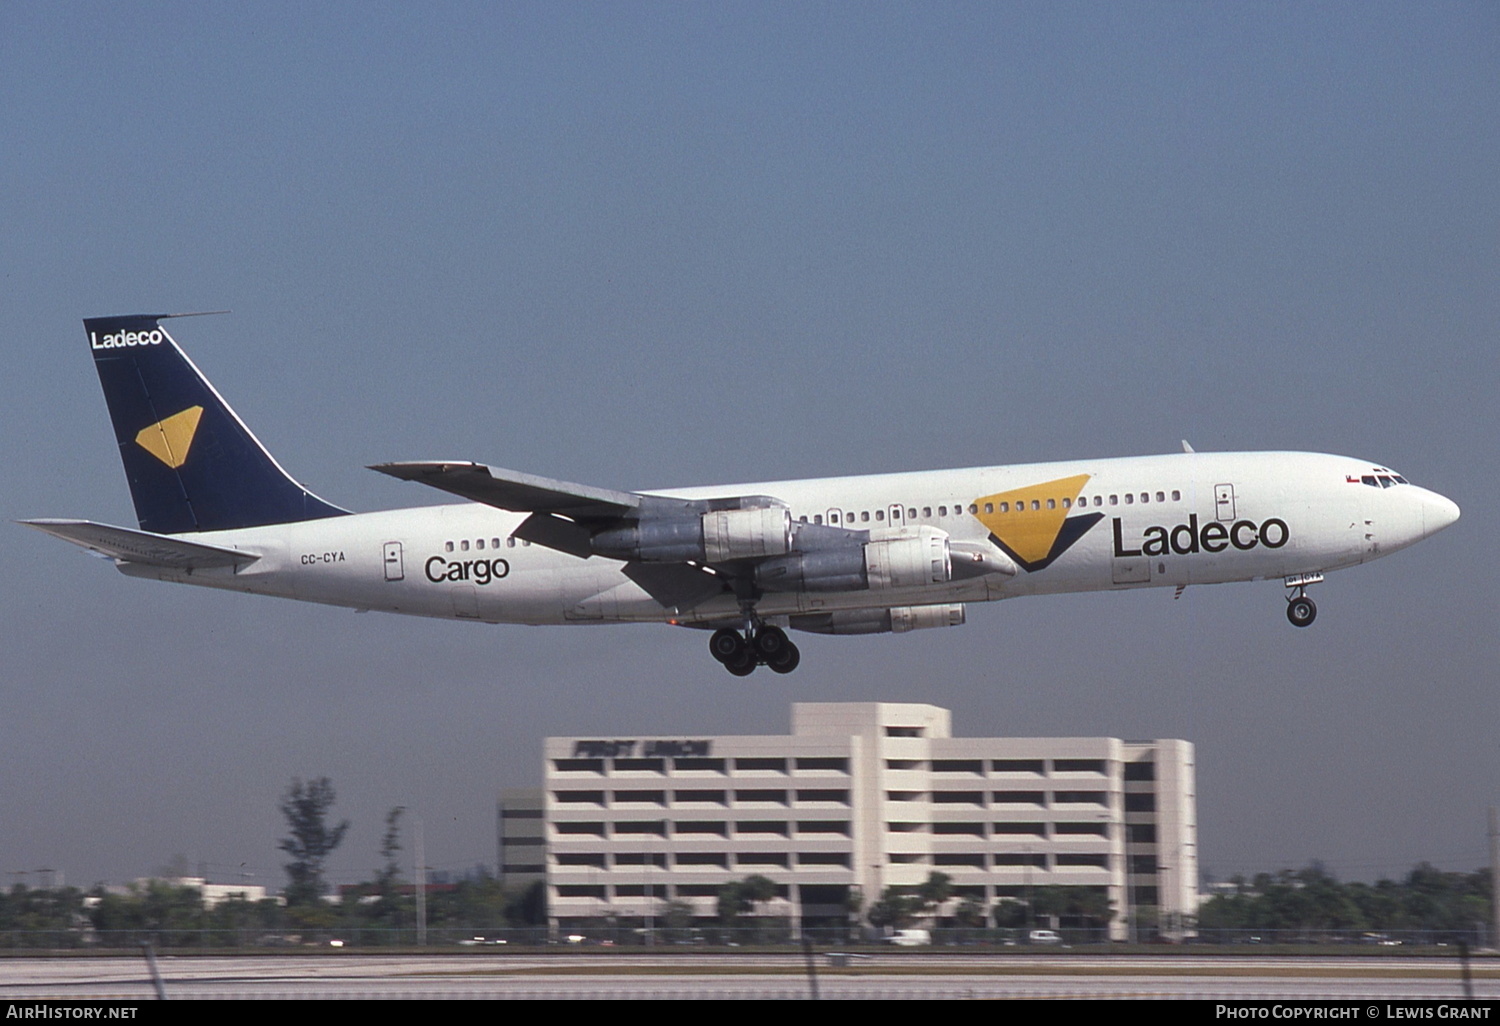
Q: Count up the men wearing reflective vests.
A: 0